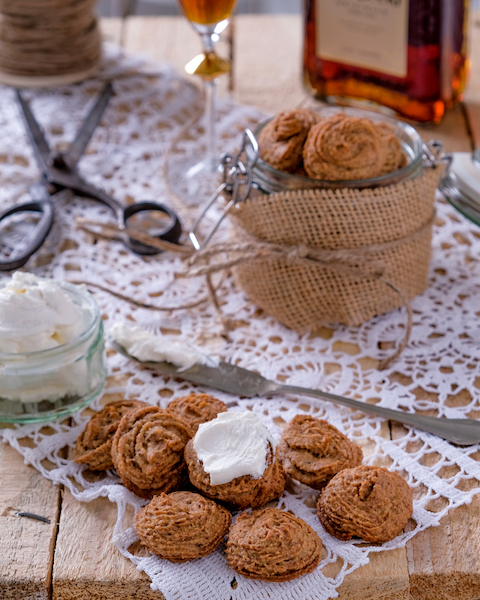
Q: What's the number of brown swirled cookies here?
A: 11